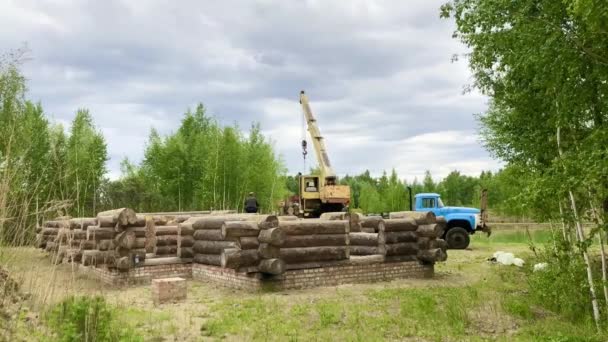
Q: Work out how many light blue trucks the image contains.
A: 1